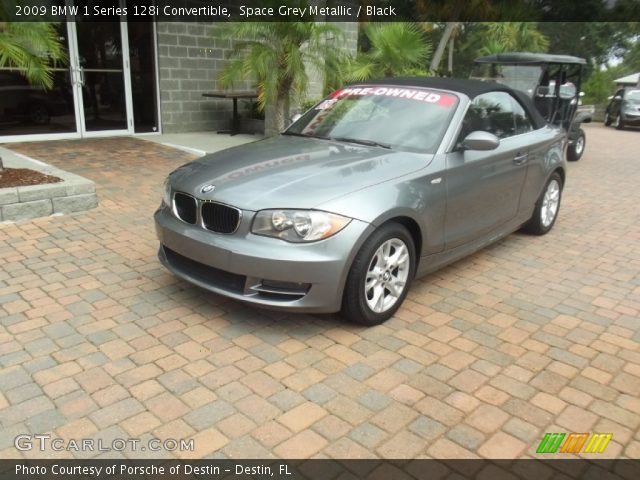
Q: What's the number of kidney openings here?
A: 2